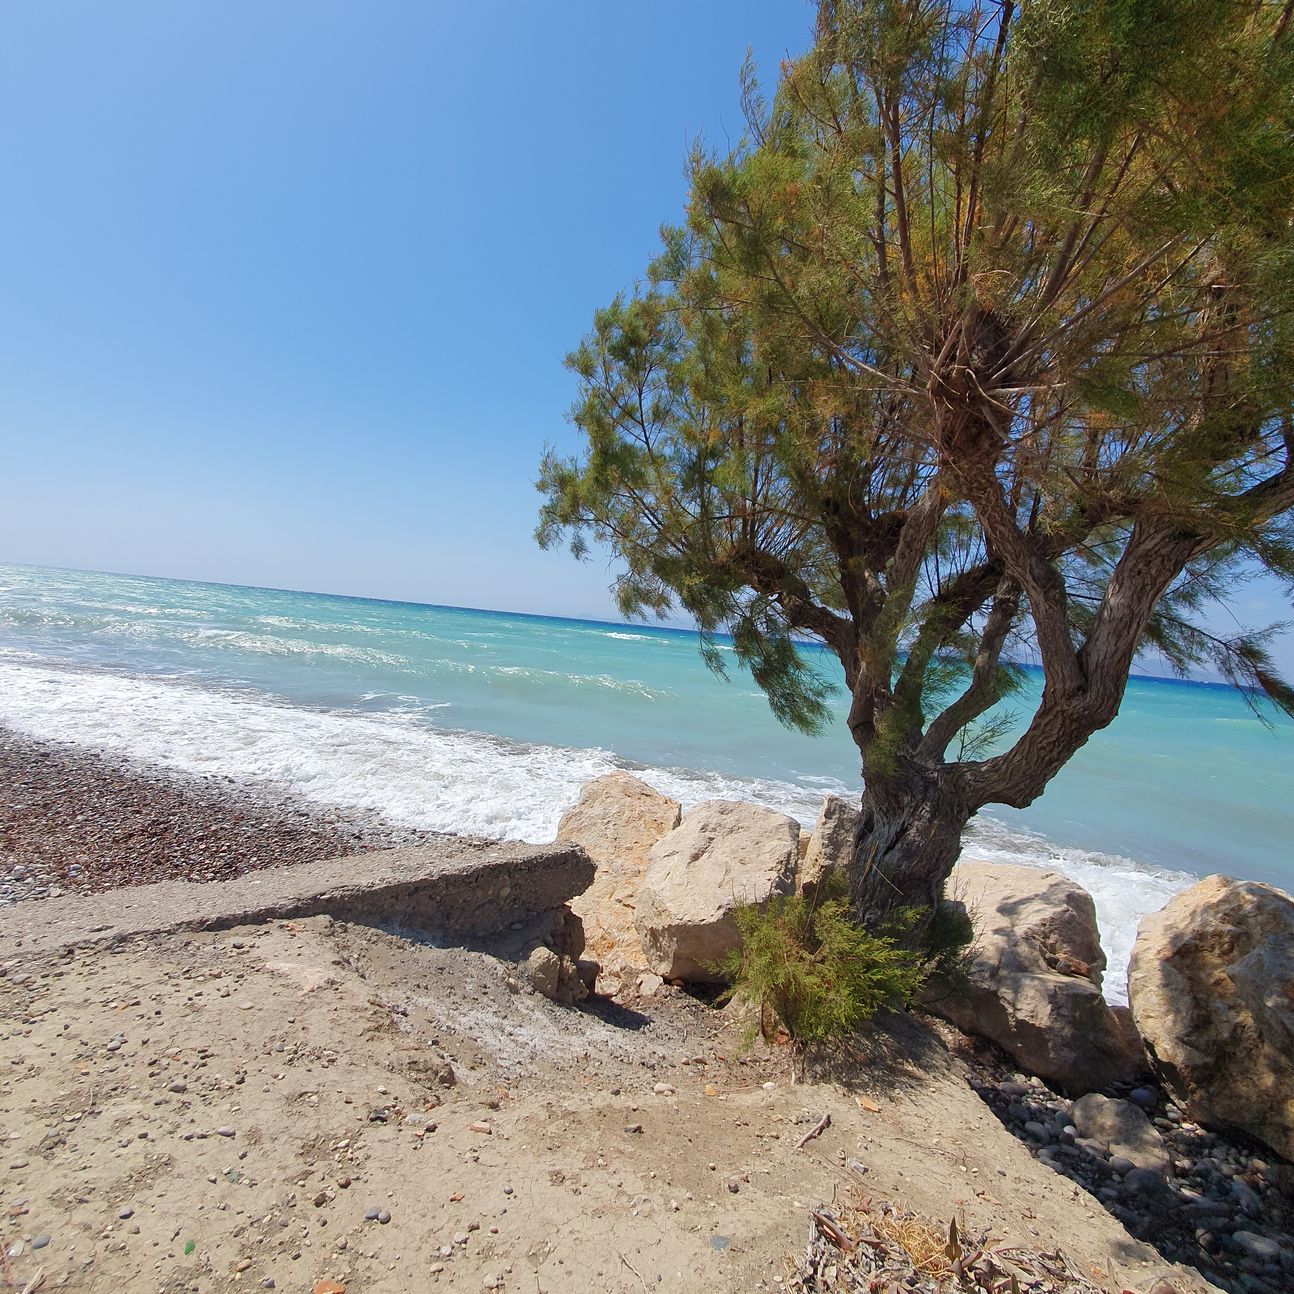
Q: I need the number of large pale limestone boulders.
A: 5